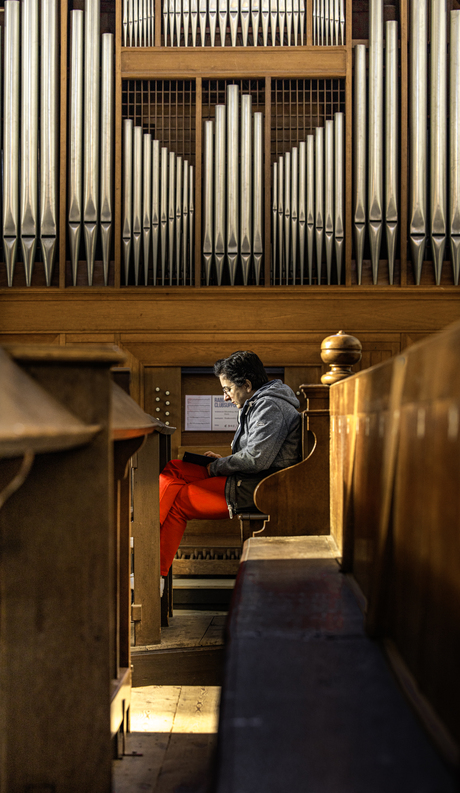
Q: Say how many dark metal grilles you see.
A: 3